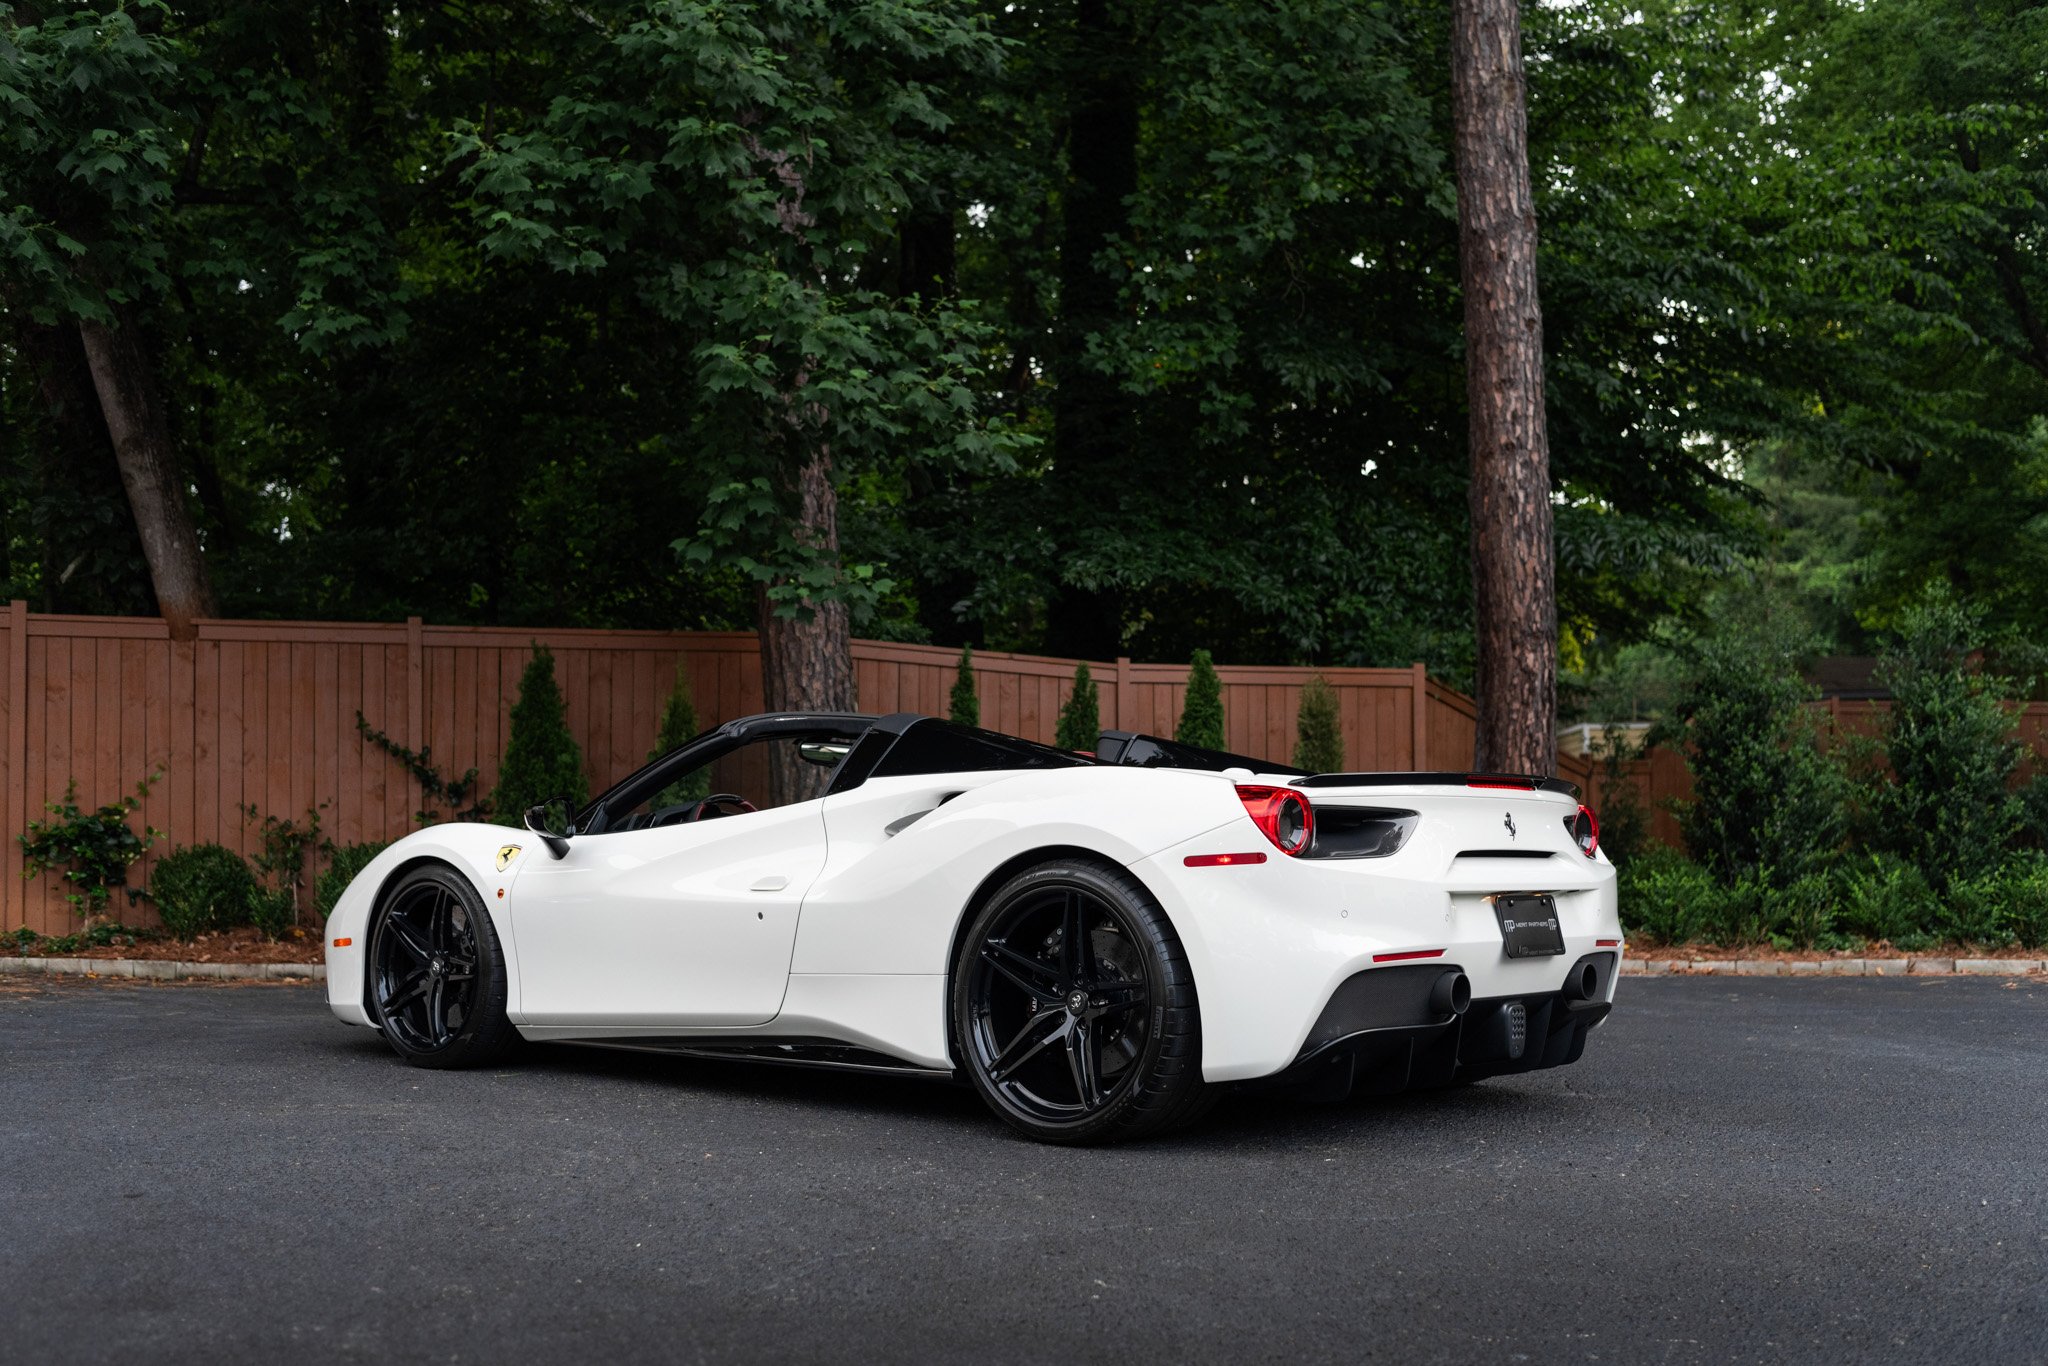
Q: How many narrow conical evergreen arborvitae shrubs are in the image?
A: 6